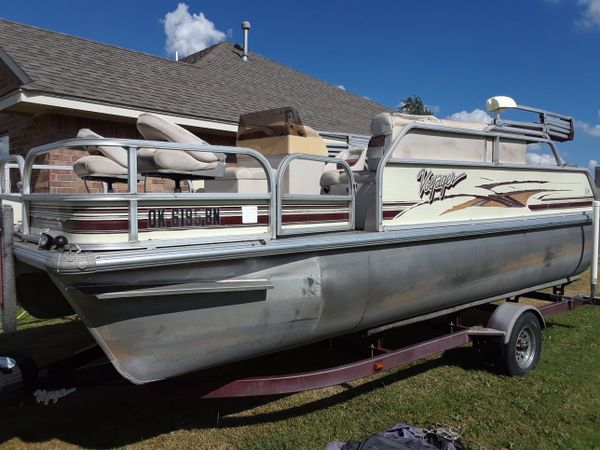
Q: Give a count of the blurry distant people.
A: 0